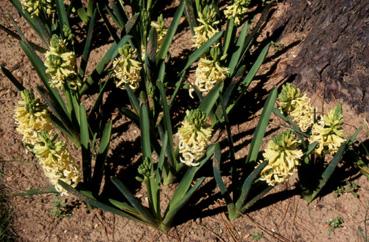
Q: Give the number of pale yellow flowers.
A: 13